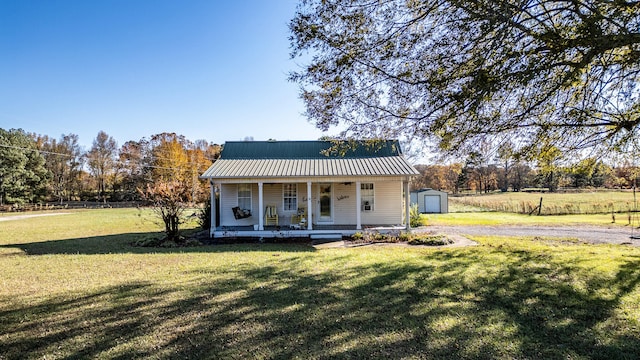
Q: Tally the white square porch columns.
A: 5